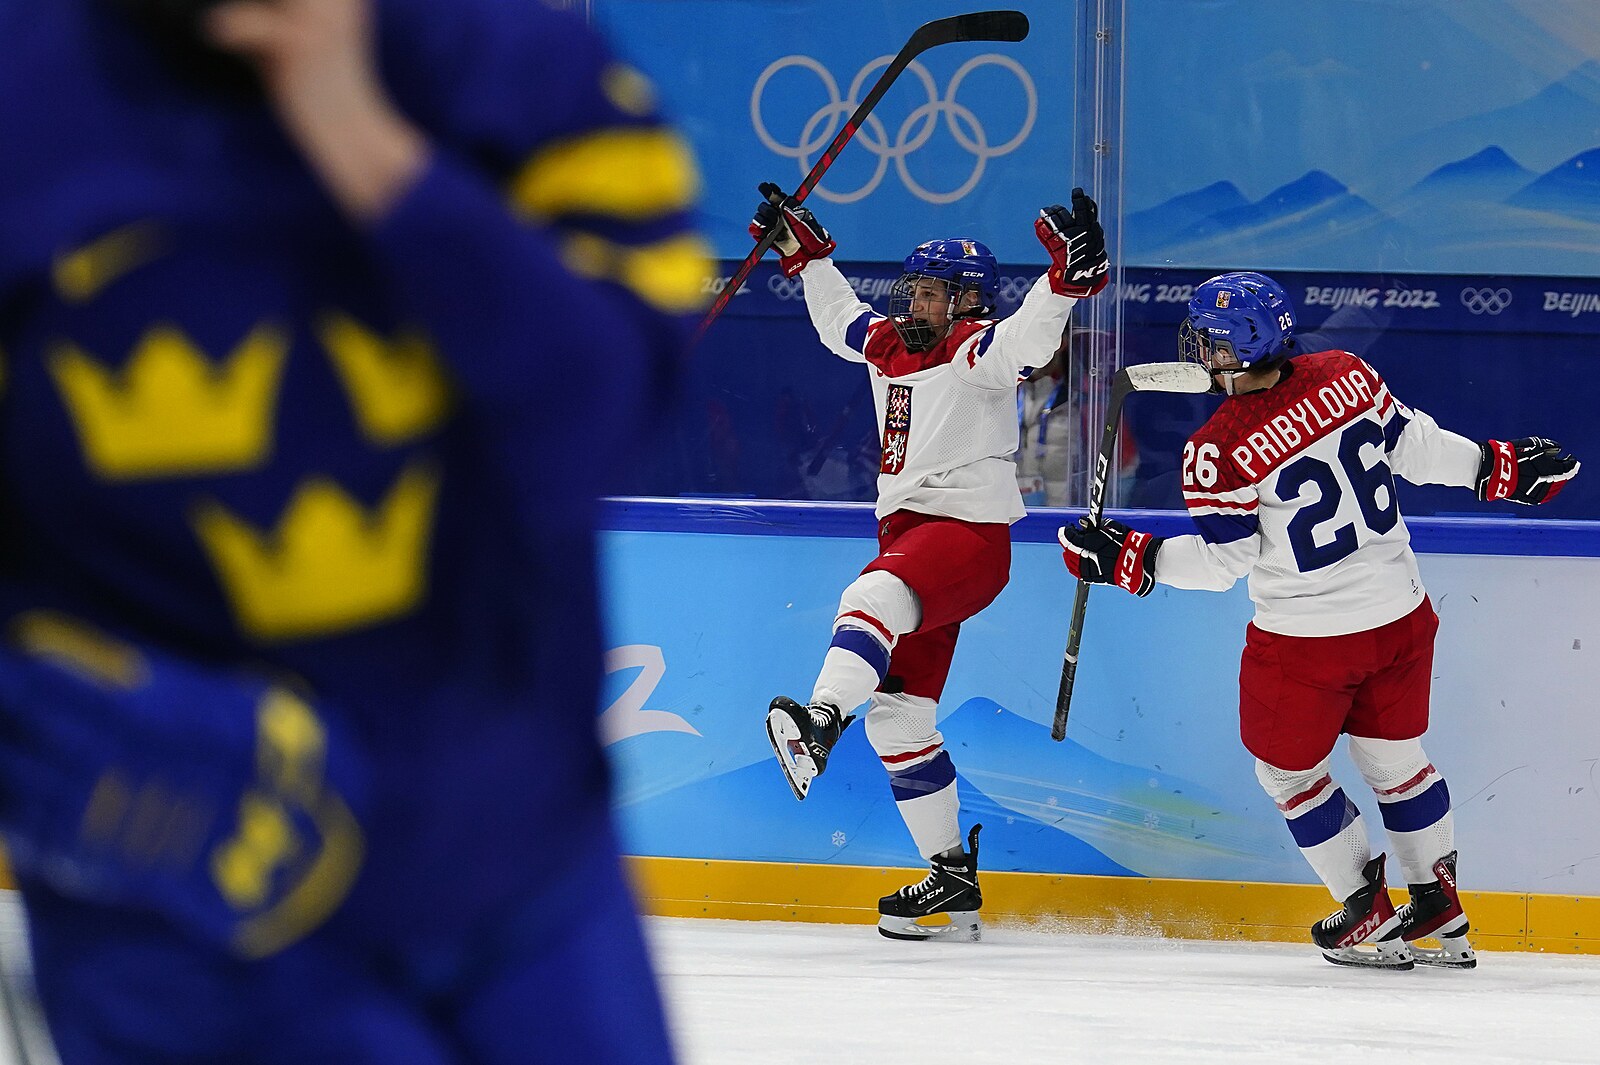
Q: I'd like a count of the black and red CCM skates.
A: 2